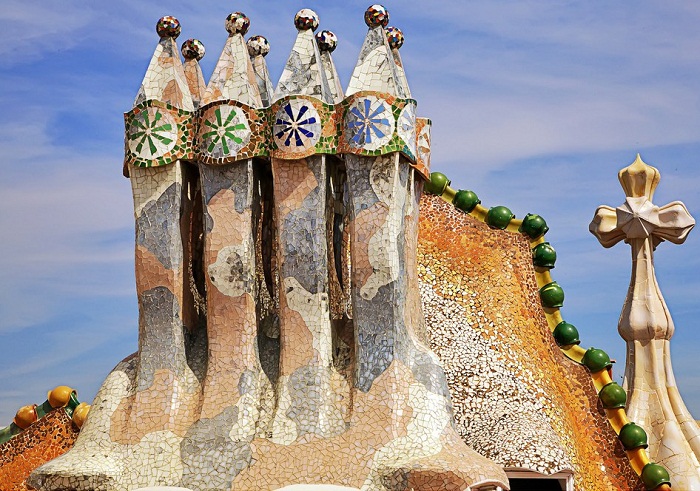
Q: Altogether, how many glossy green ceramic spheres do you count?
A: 11